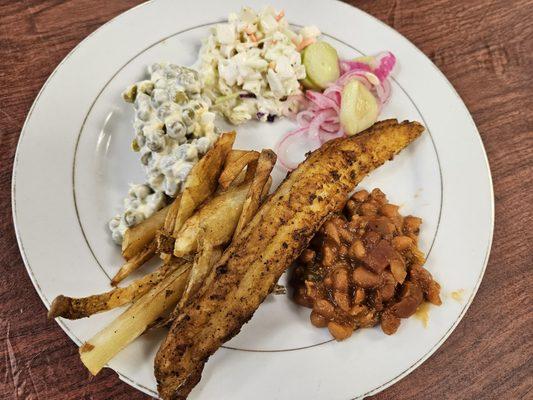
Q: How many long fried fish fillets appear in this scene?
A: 1